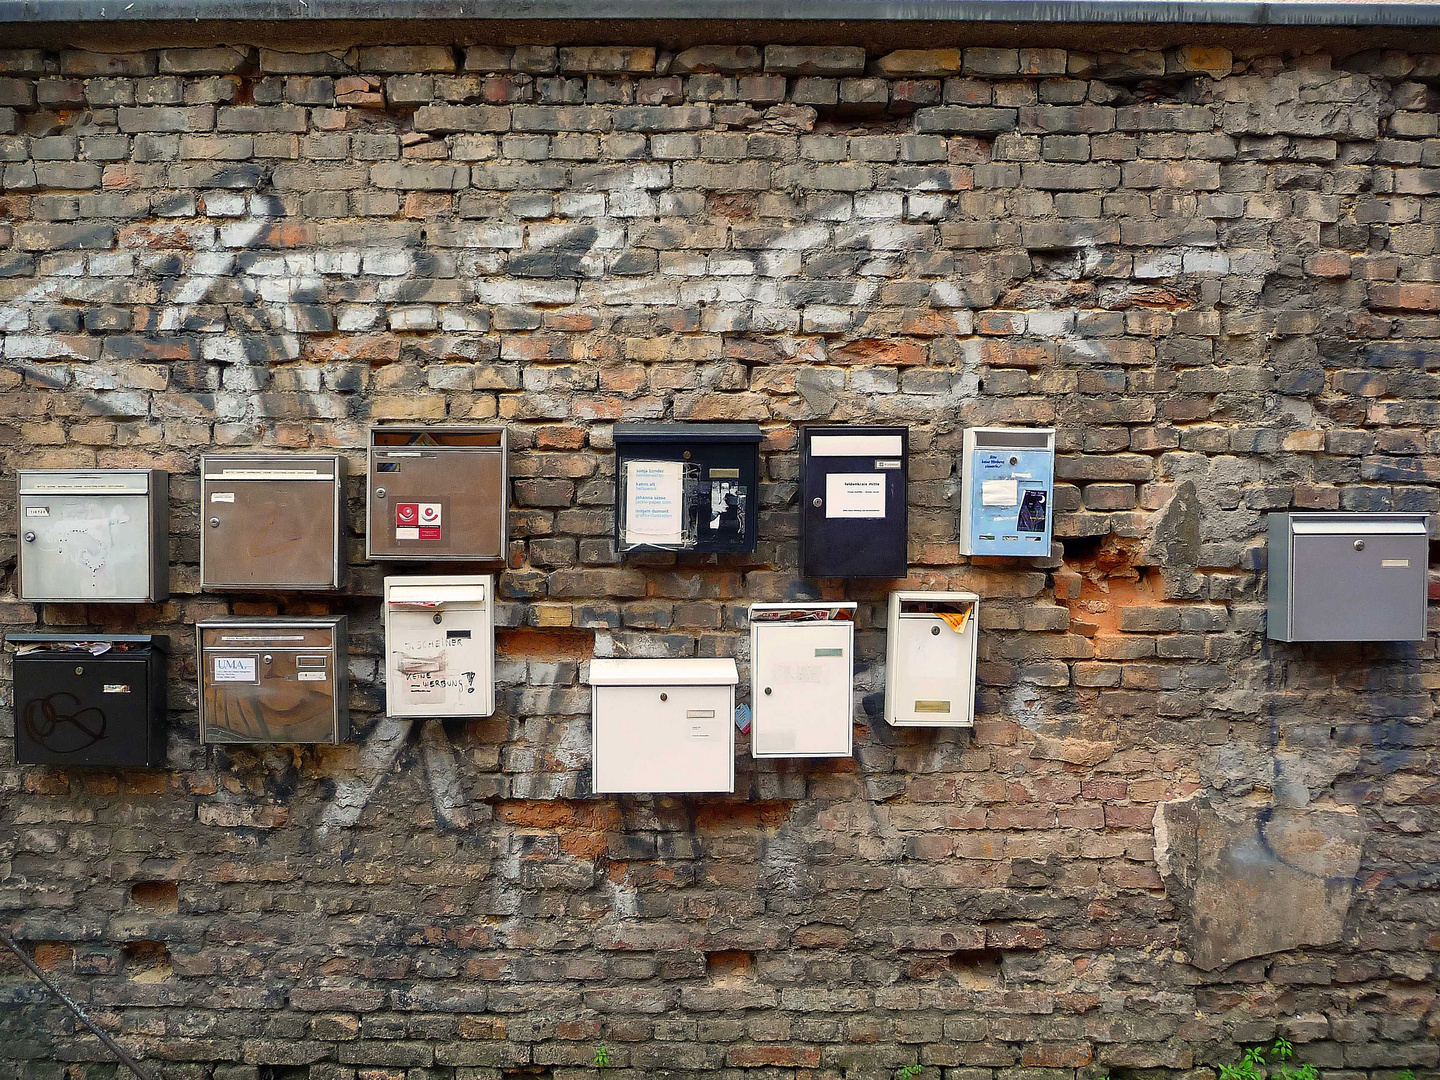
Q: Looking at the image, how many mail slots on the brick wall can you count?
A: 13